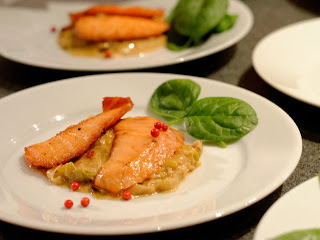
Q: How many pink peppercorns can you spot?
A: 9